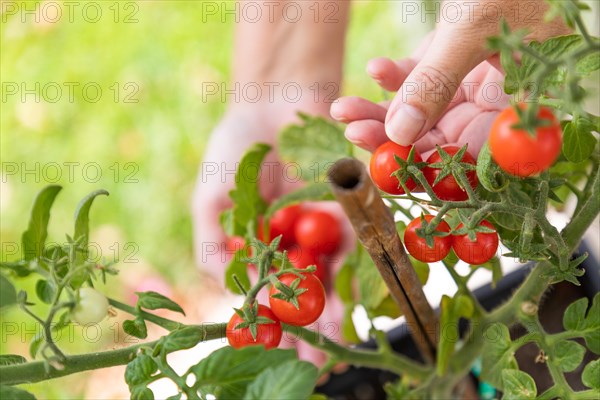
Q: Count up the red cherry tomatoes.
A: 11